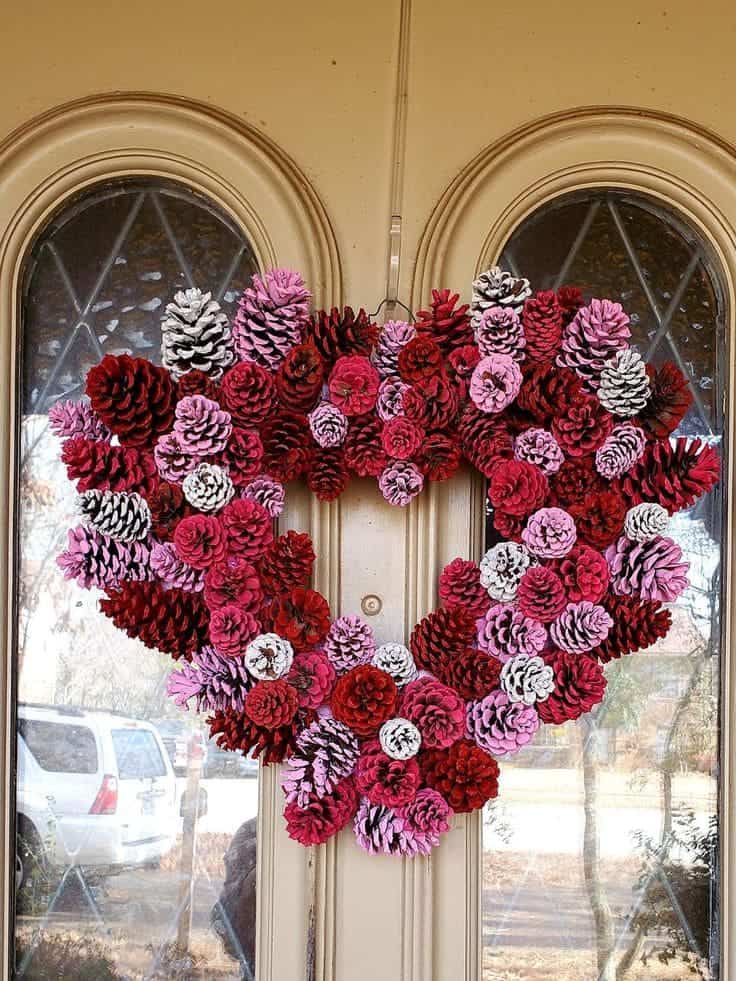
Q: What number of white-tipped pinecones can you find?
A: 11